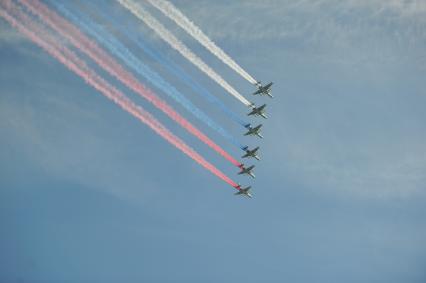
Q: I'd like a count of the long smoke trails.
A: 6